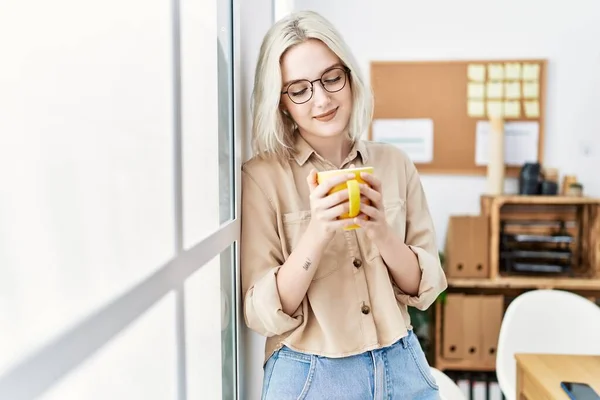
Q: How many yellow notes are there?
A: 12